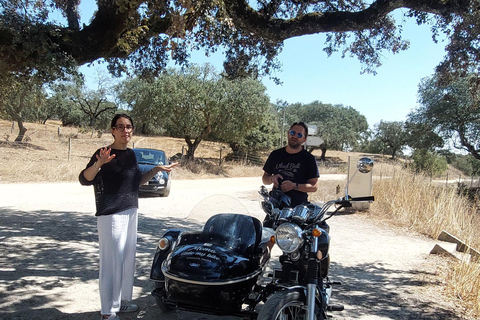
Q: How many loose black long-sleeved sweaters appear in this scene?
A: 1